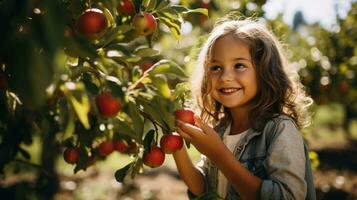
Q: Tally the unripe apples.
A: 1